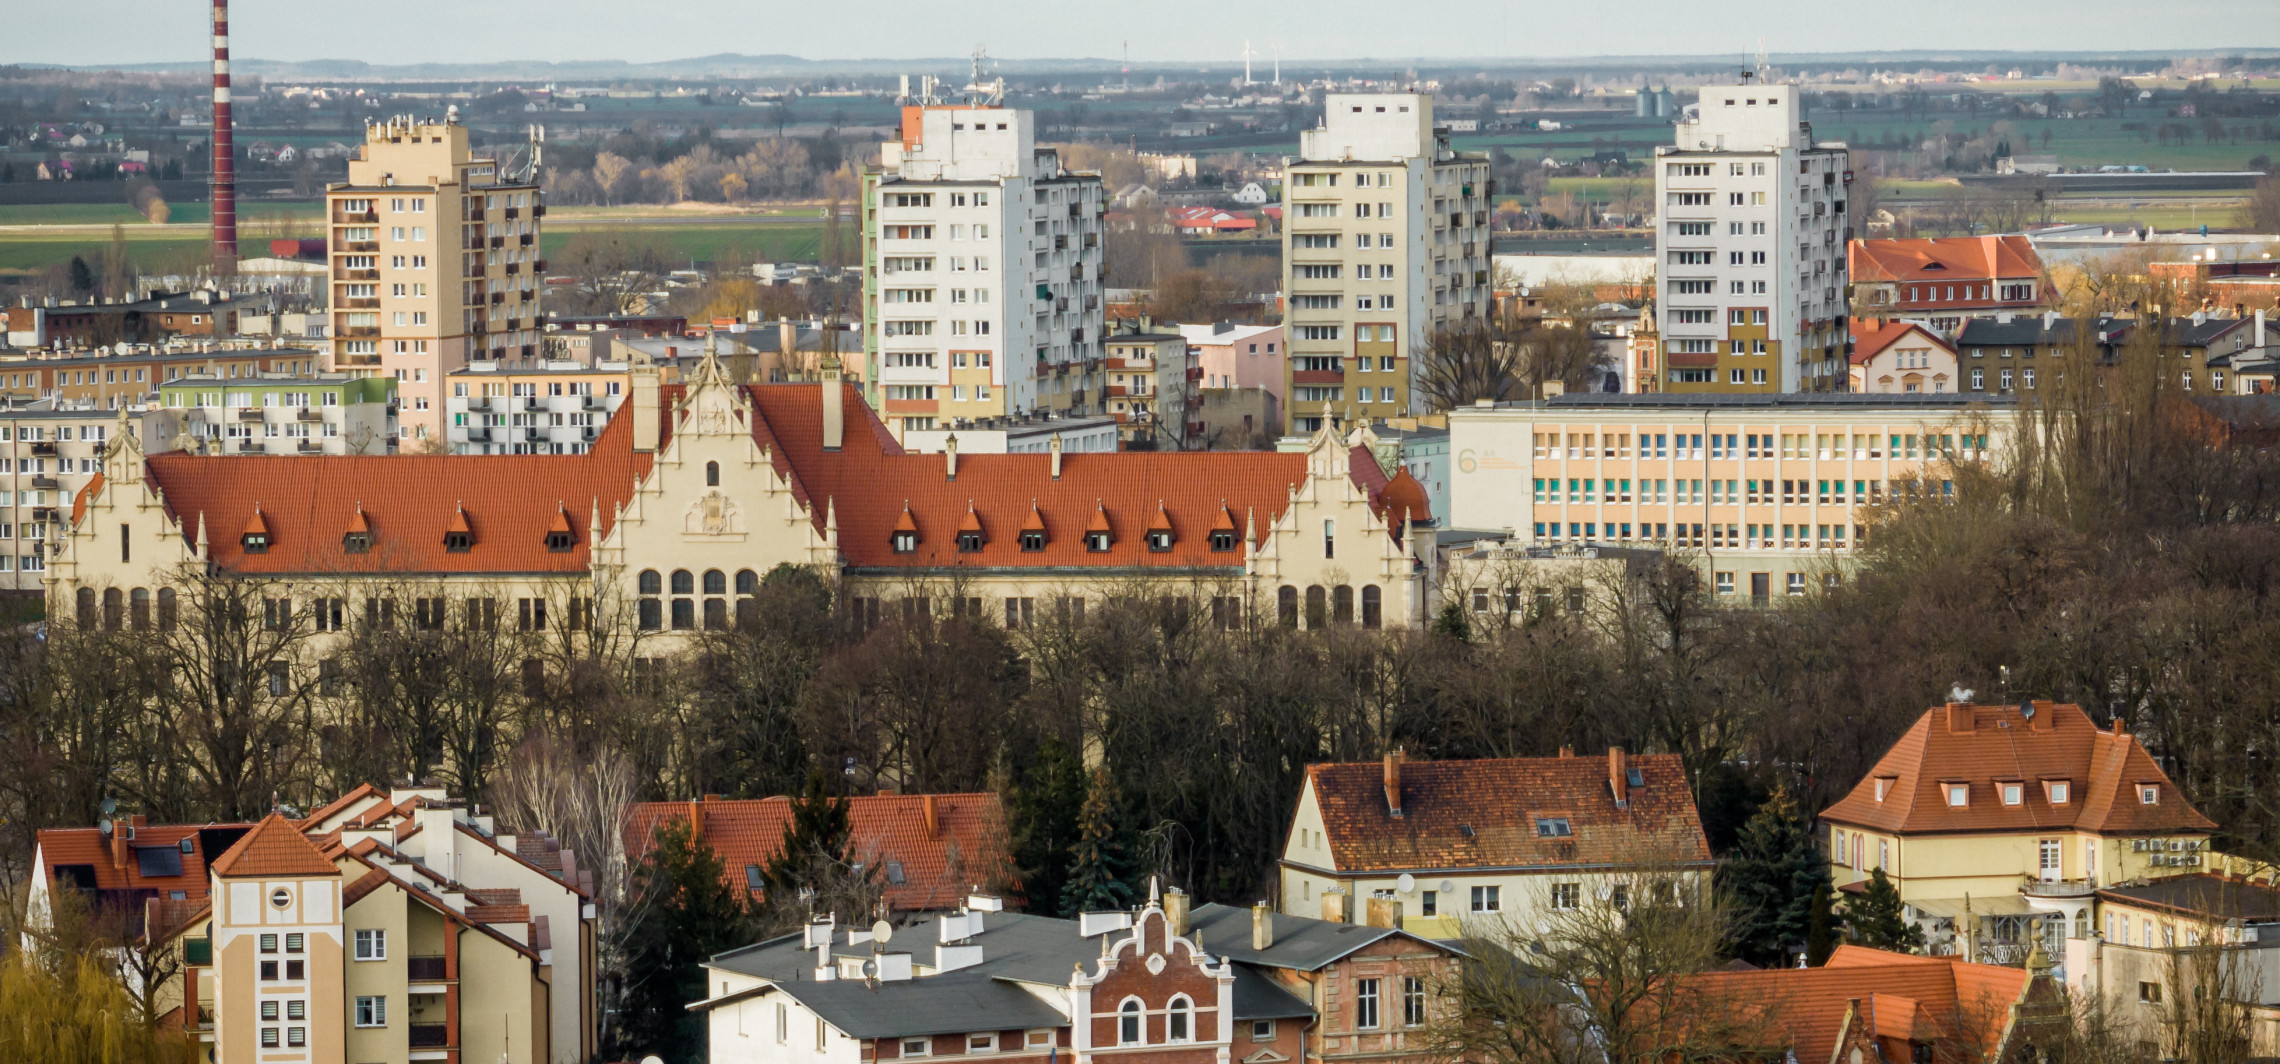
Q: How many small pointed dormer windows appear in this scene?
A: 10